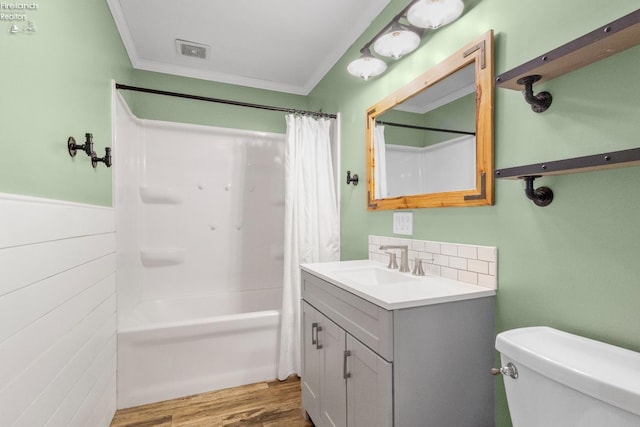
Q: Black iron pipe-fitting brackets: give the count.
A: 2